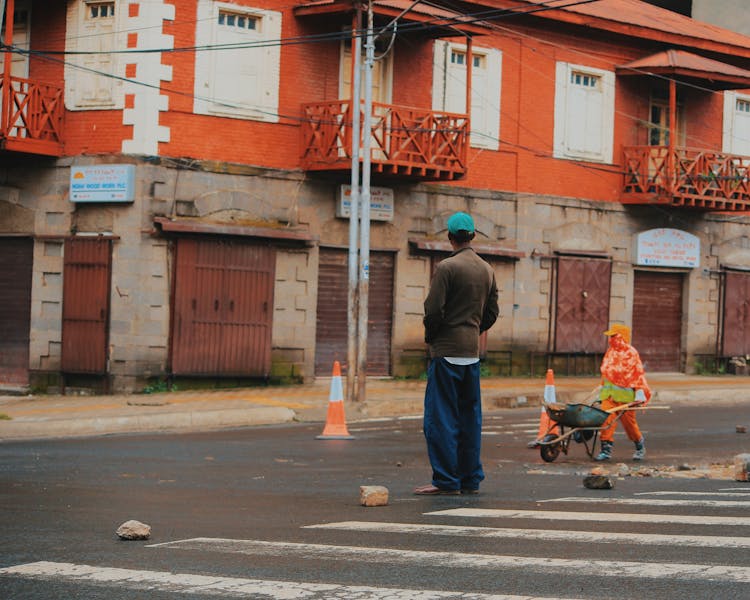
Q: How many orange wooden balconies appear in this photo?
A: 3